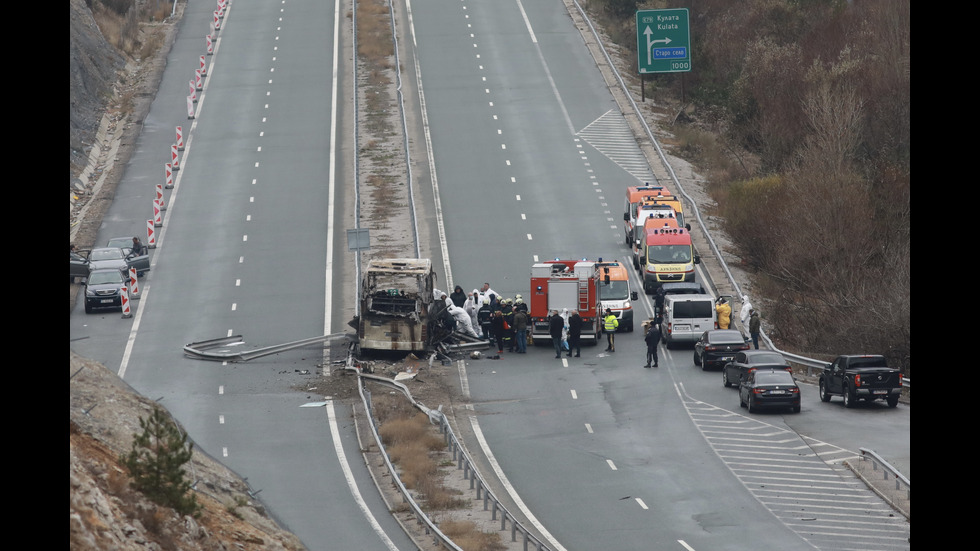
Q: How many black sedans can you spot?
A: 3